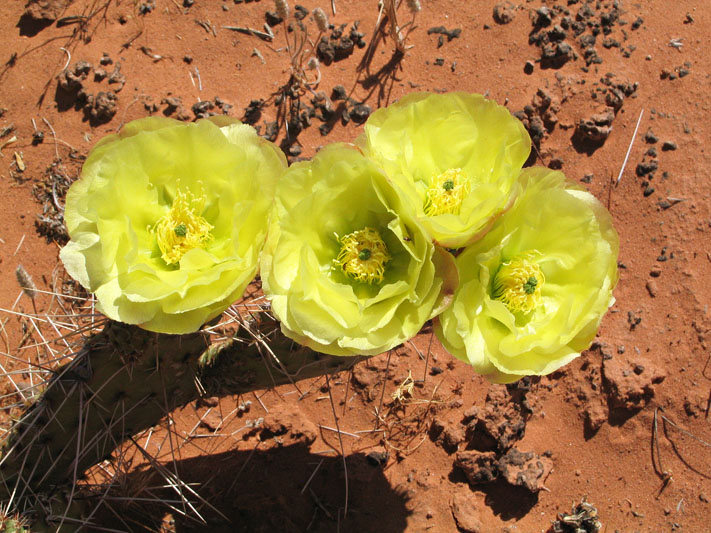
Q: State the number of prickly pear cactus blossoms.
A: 4